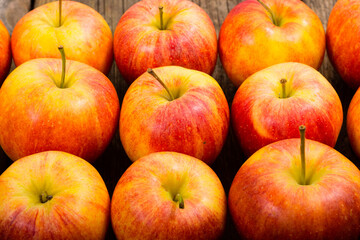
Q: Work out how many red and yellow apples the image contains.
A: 12